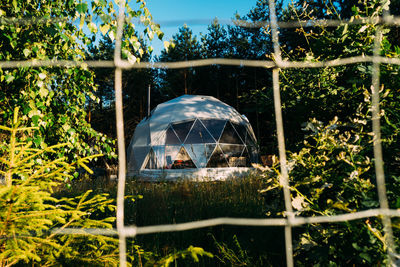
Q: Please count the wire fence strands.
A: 6